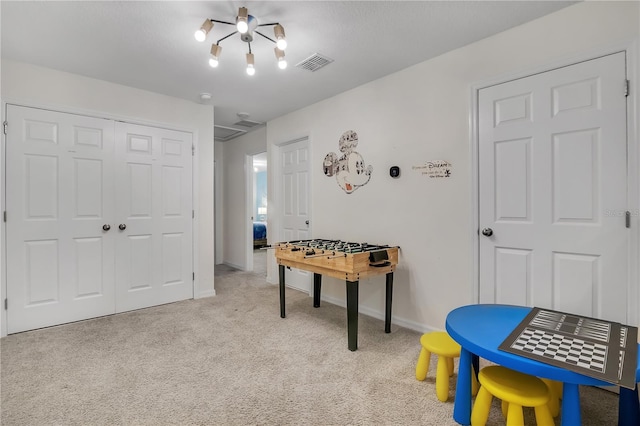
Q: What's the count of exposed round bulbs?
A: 6